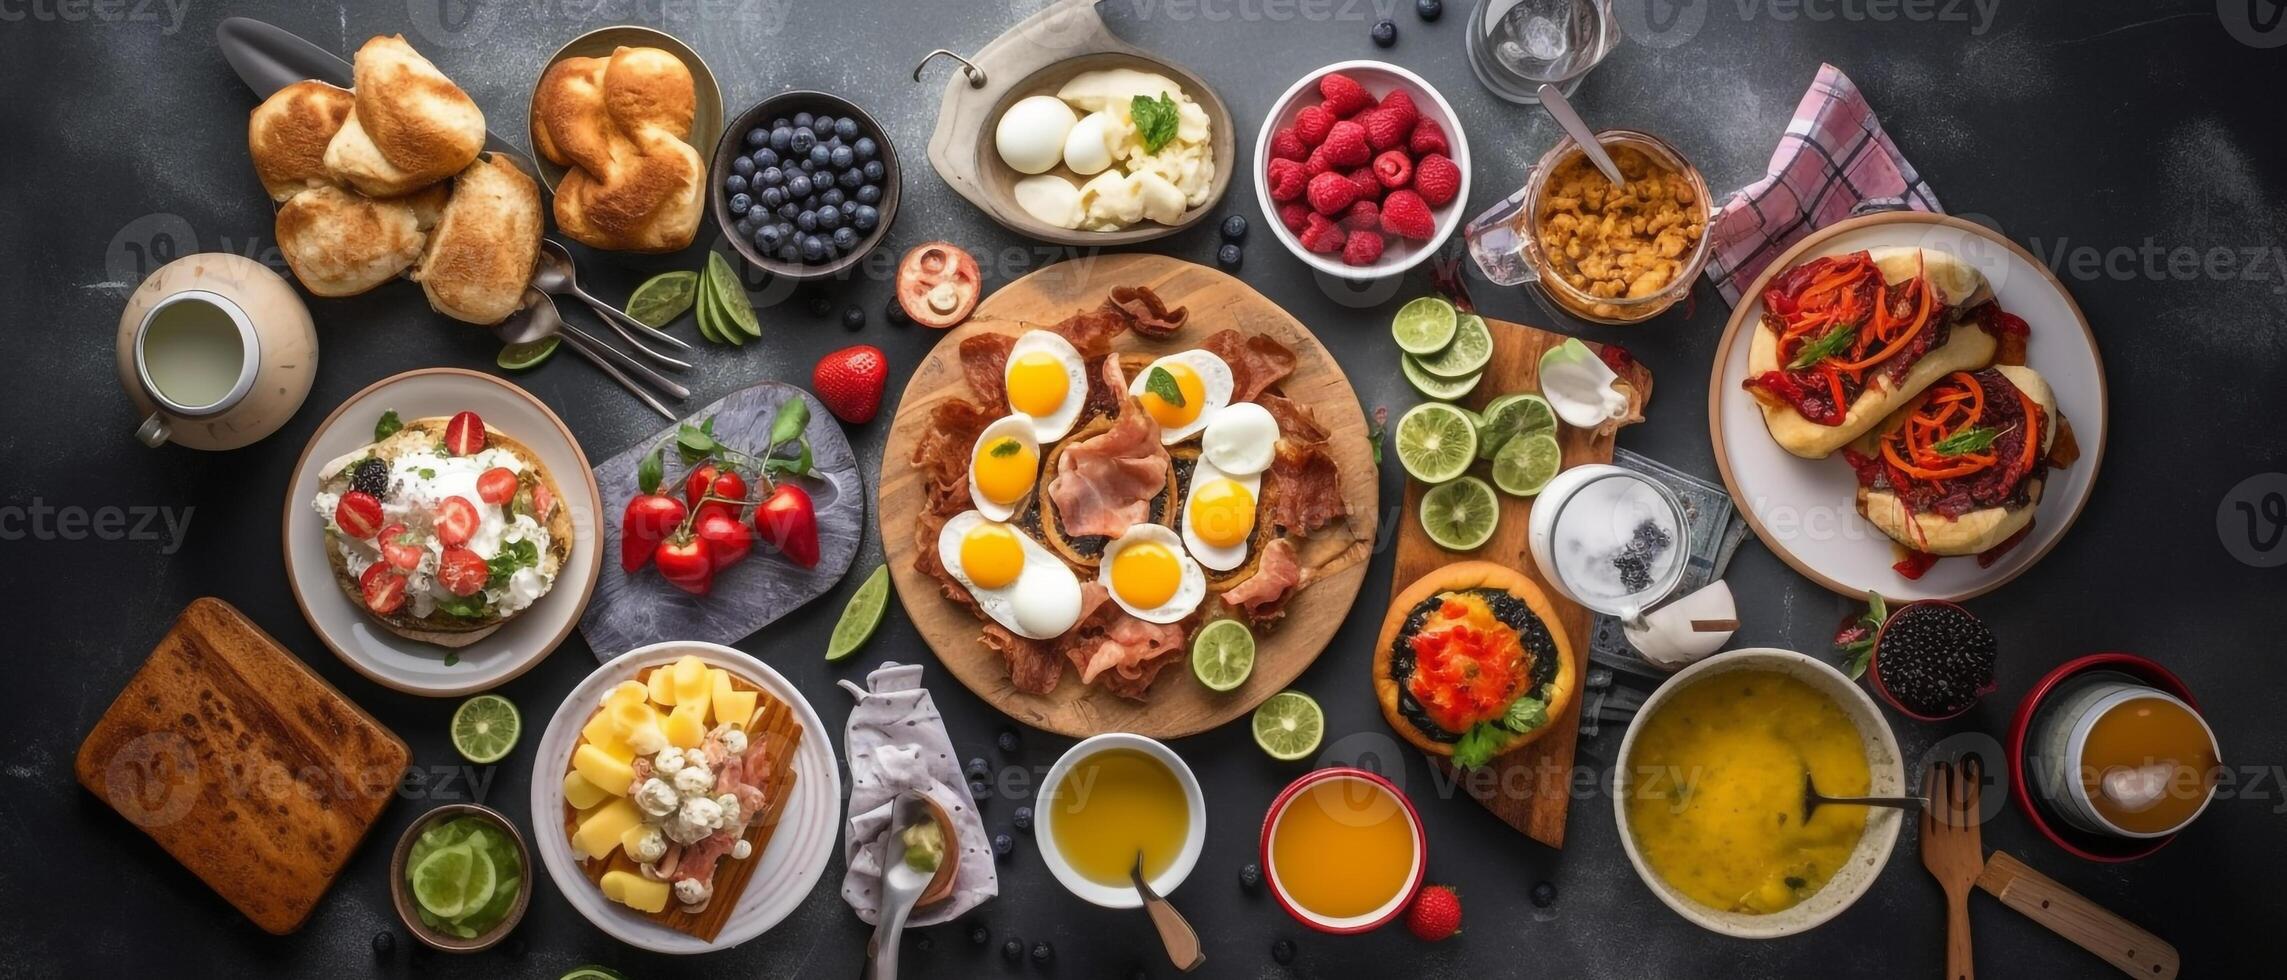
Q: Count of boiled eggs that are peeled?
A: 2